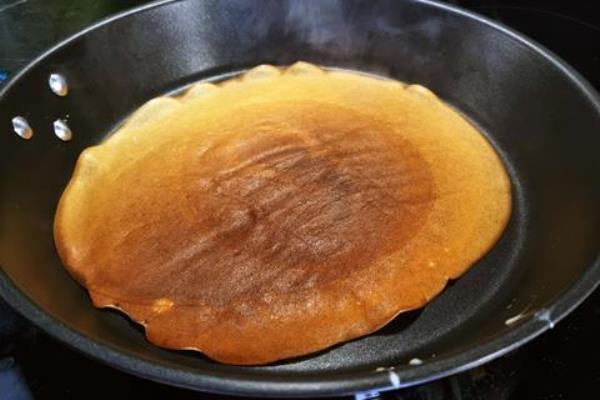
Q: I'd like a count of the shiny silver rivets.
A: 3